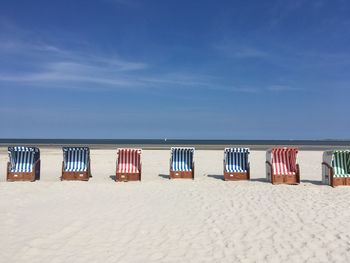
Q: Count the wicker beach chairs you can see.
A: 7